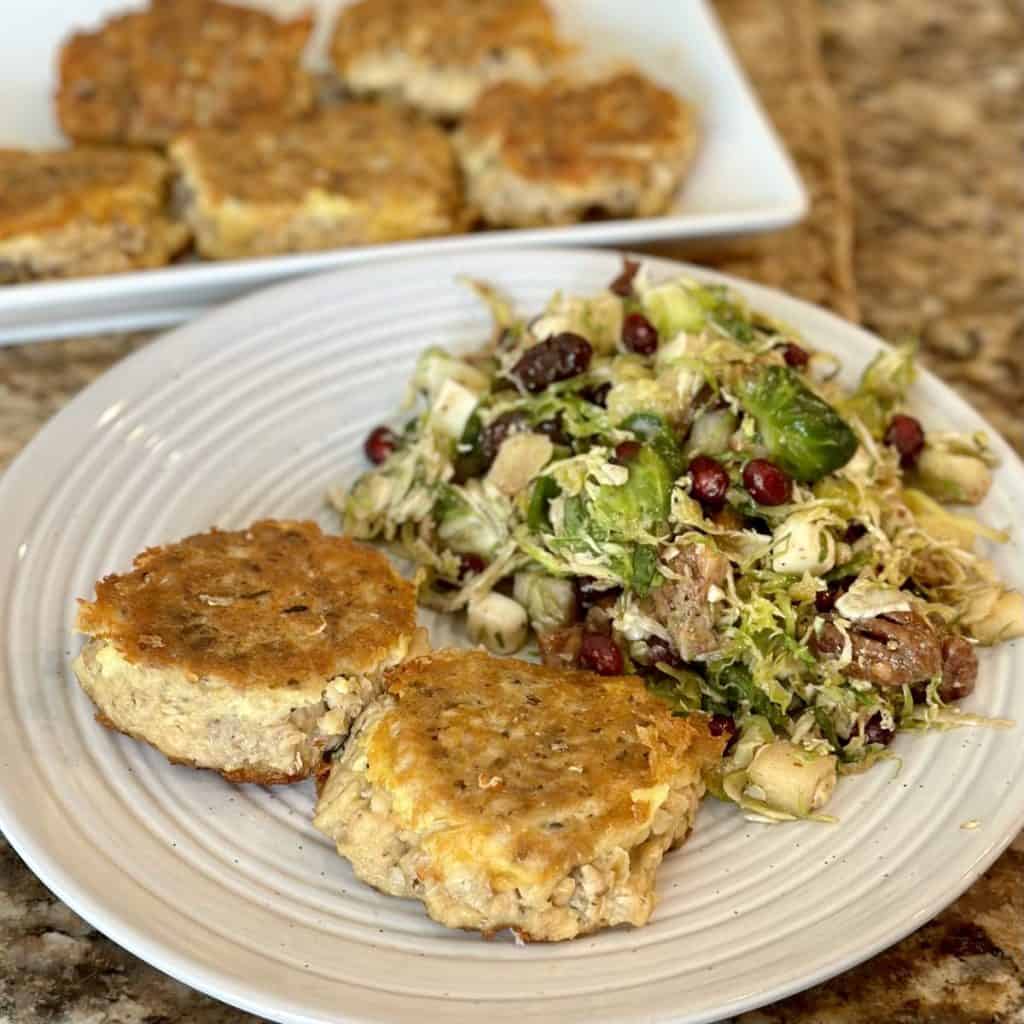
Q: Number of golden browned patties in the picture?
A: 7